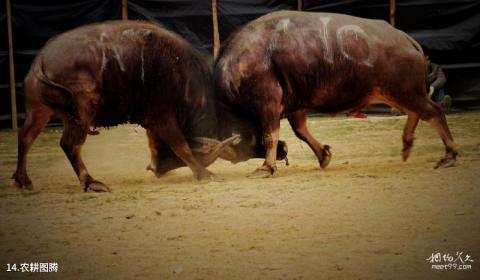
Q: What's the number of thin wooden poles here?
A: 5